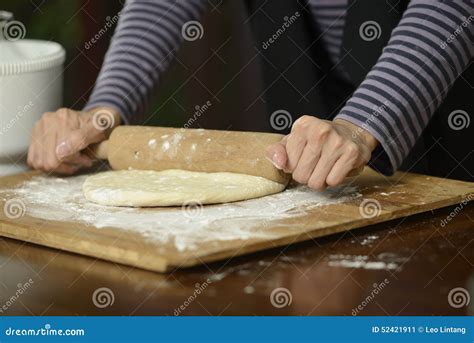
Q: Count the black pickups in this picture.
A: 0